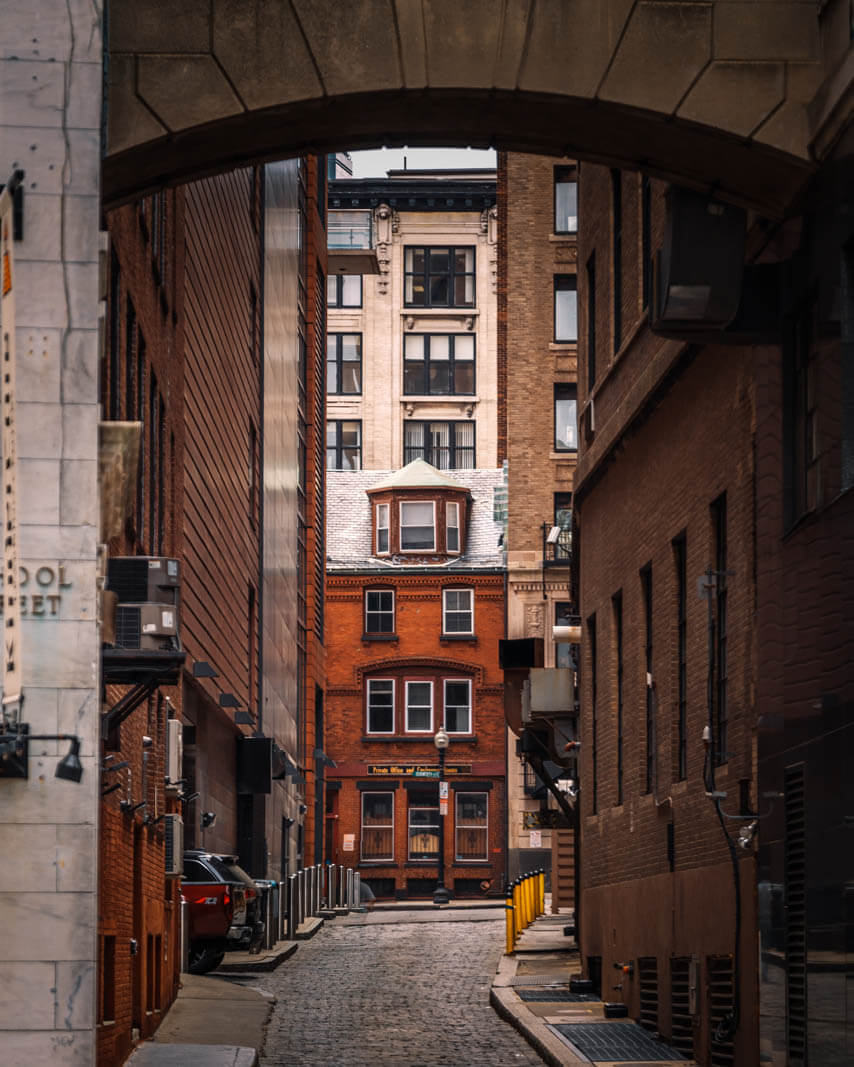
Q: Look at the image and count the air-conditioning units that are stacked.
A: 2